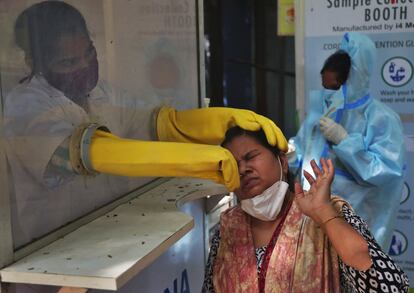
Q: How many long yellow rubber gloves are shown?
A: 2